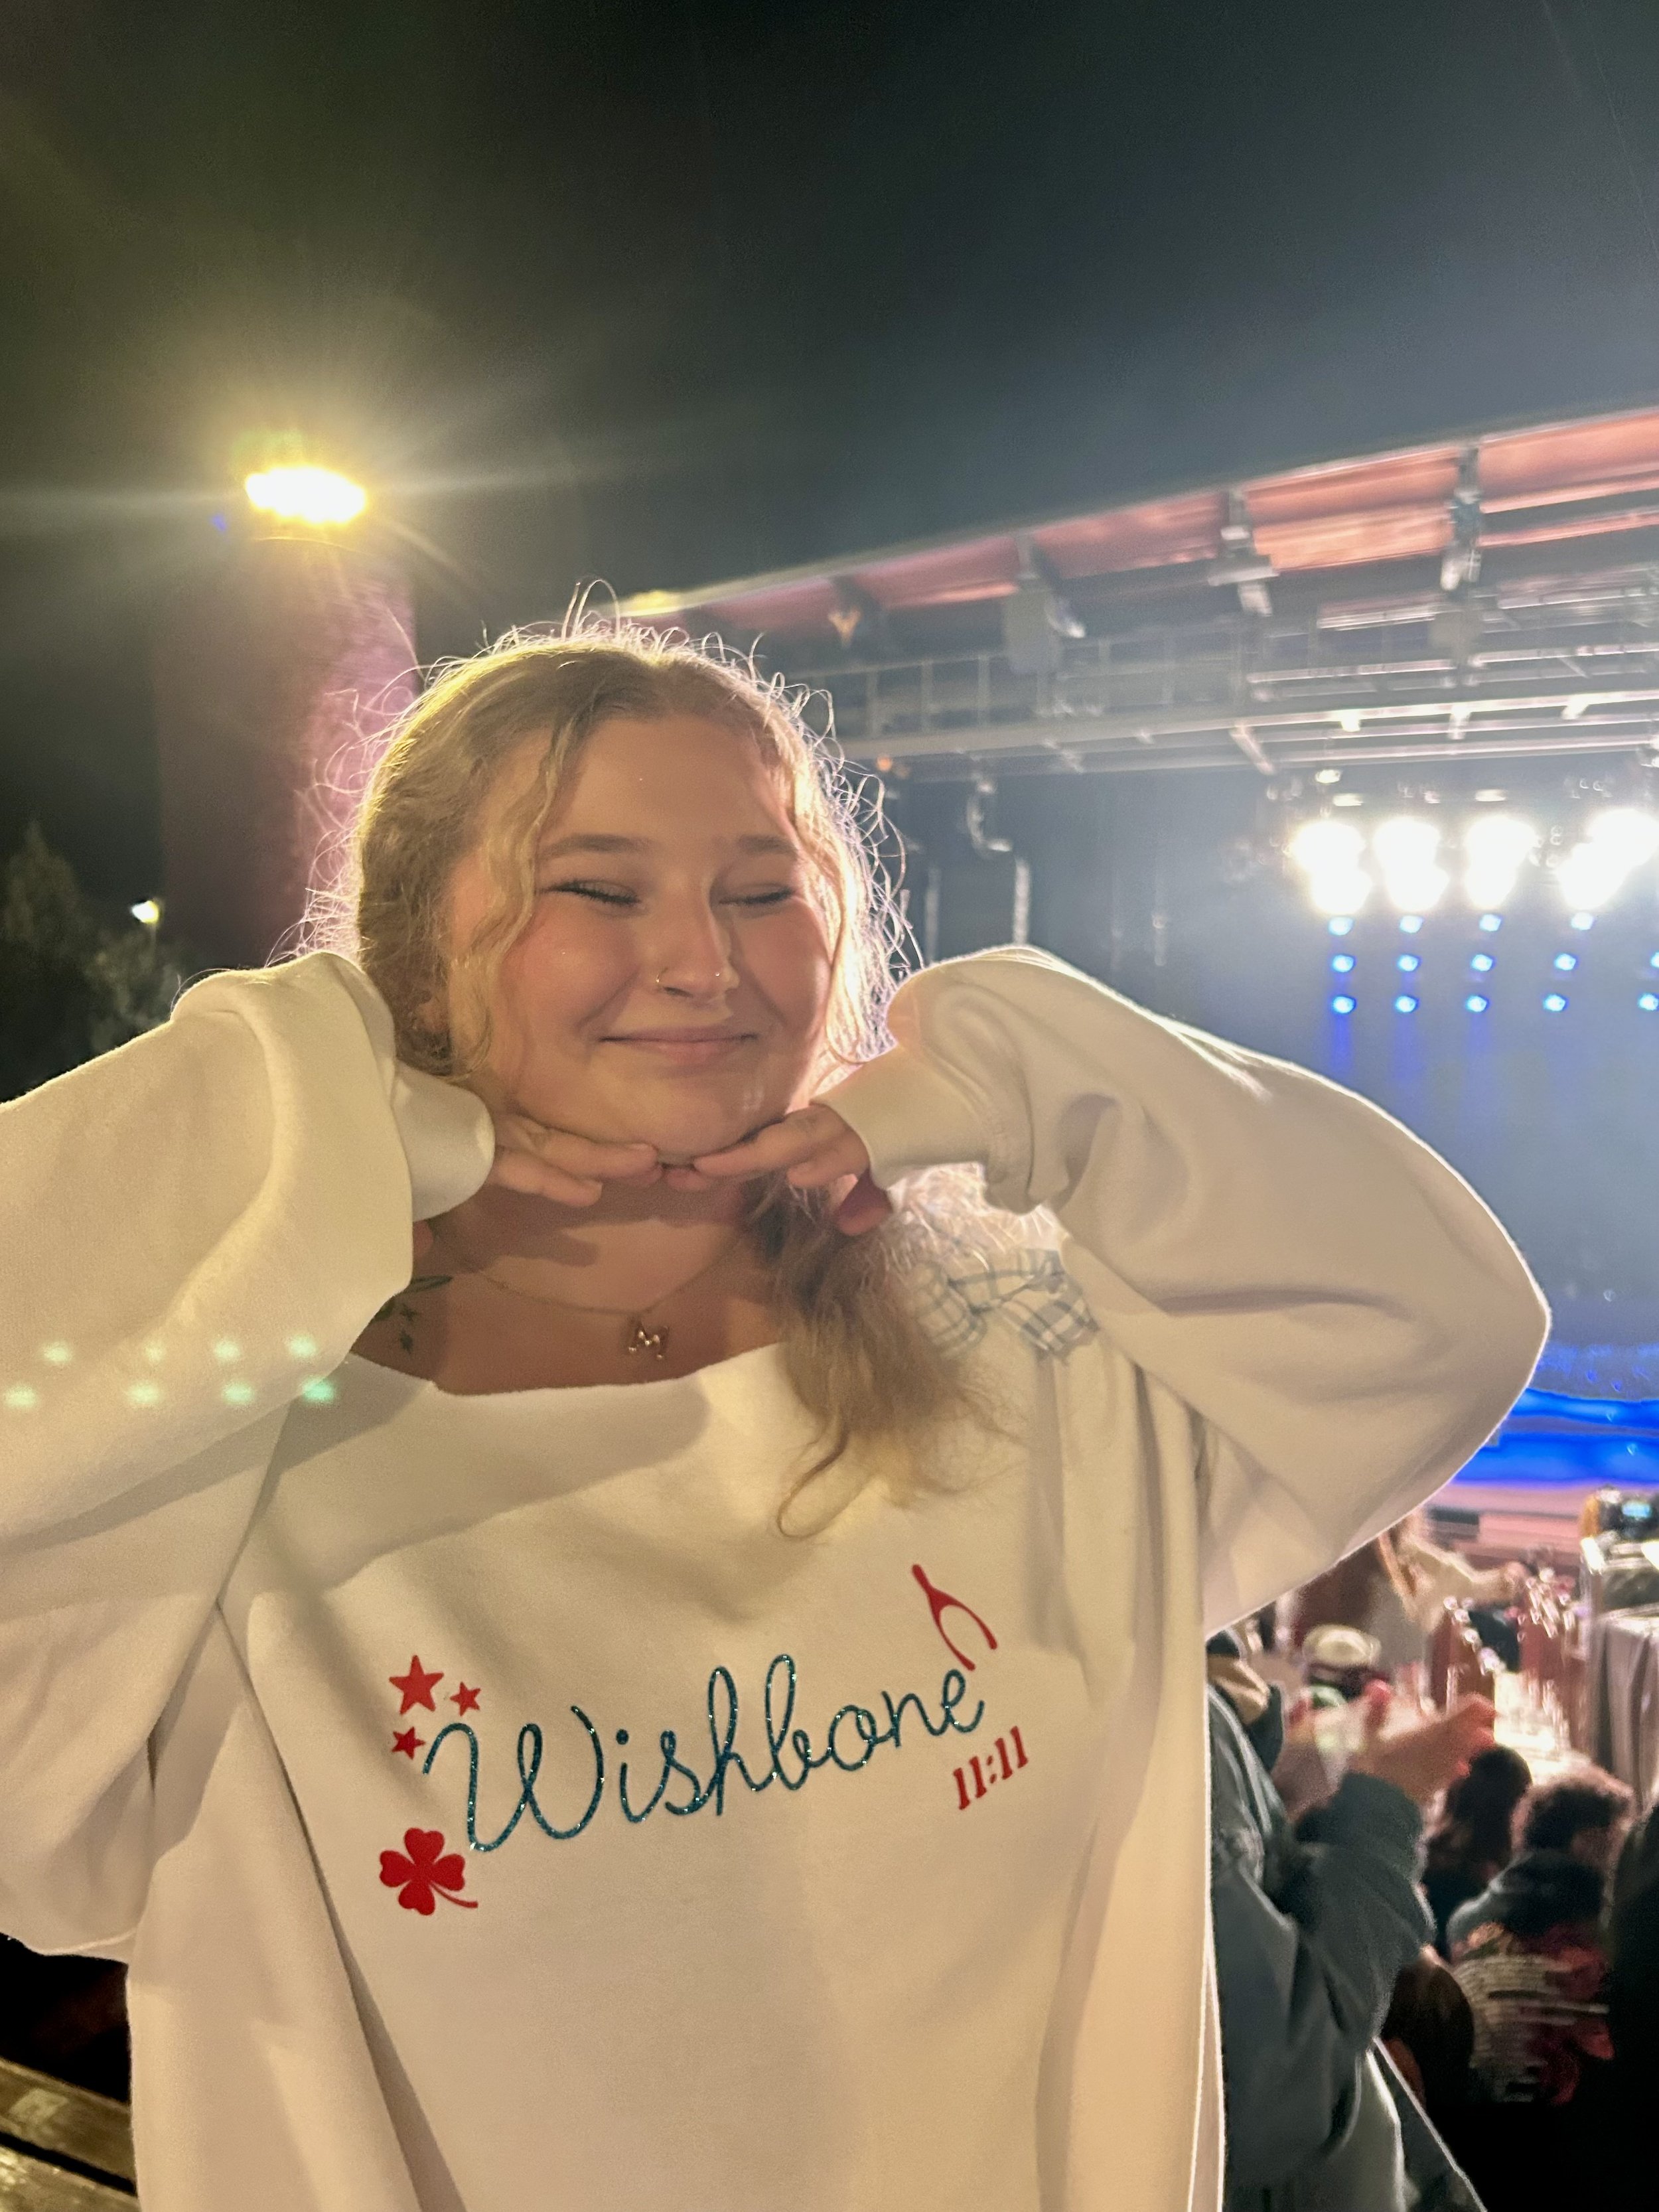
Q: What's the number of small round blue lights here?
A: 14